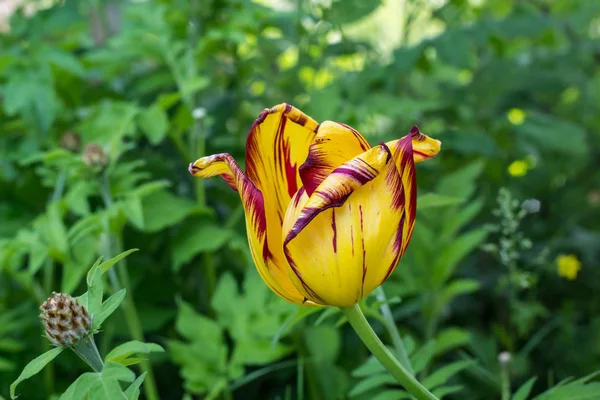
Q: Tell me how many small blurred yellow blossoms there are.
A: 3